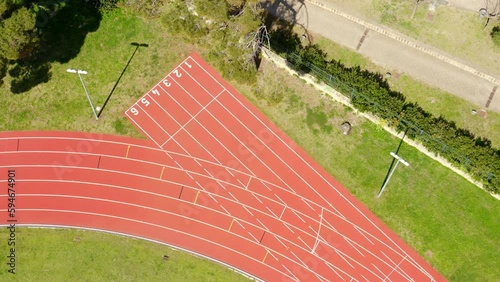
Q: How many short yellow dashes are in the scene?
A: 5